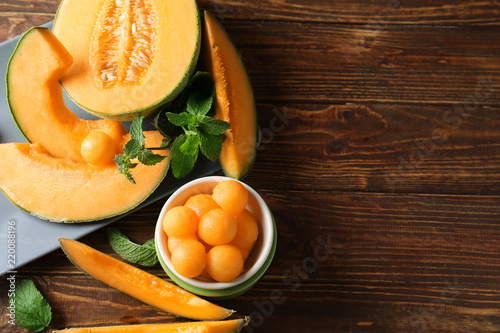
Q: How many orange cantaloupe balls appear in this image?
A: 9